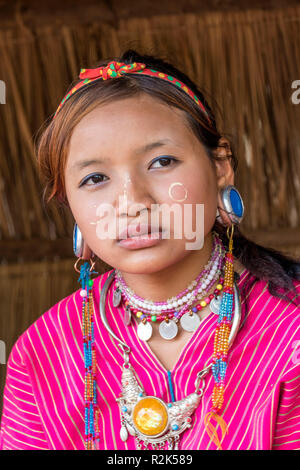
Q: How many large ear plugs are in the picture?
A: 2